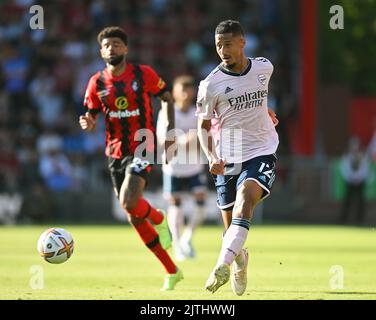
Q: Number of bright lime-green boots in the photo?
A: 2